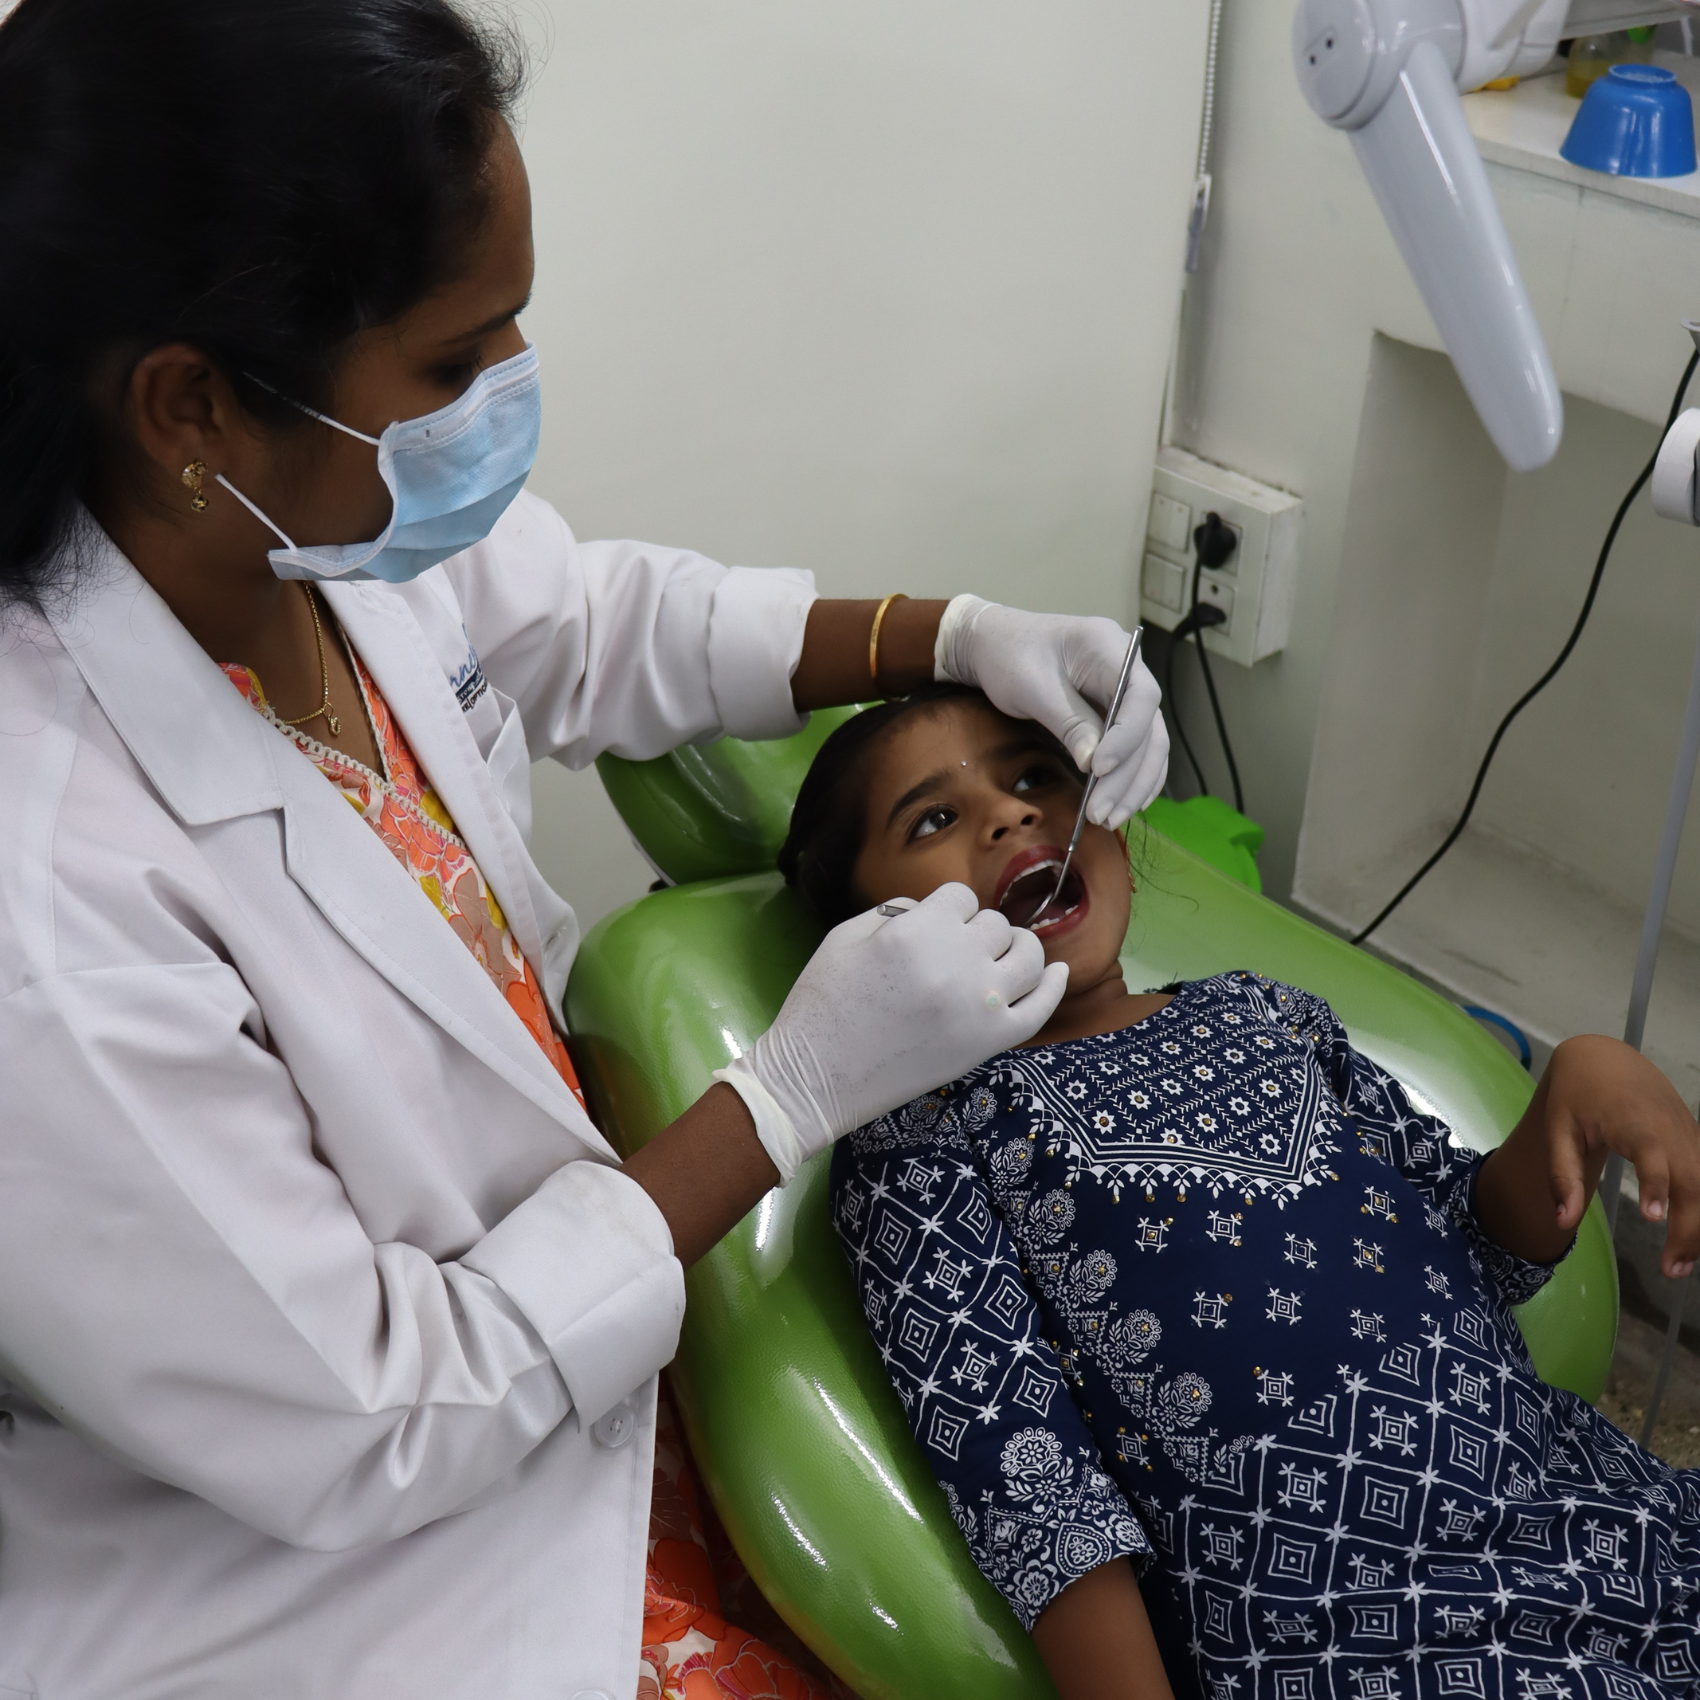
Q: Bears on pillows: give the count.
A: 0